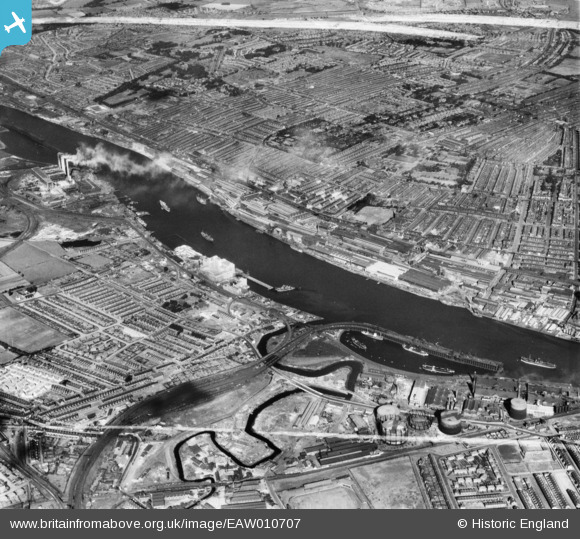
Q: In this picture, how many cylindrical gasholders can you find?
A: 5